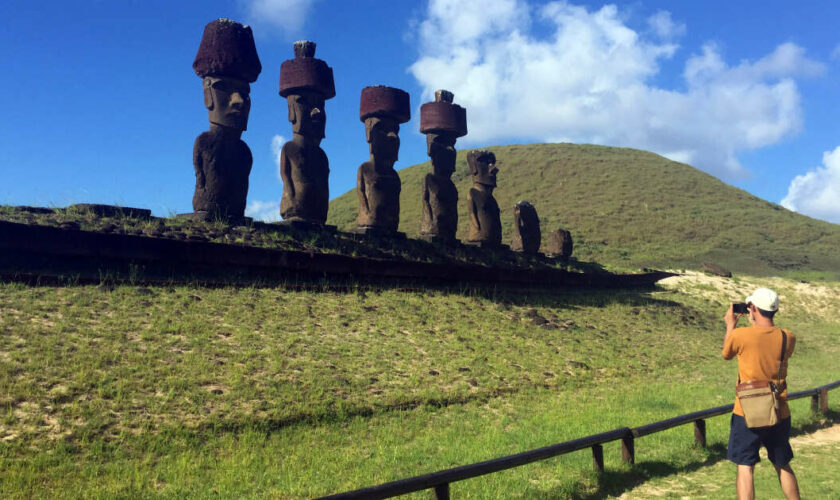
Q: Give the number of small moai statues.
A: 2